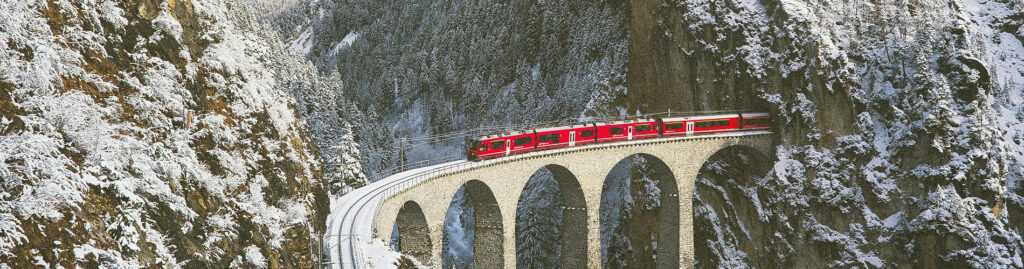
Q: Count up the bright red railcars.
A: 5